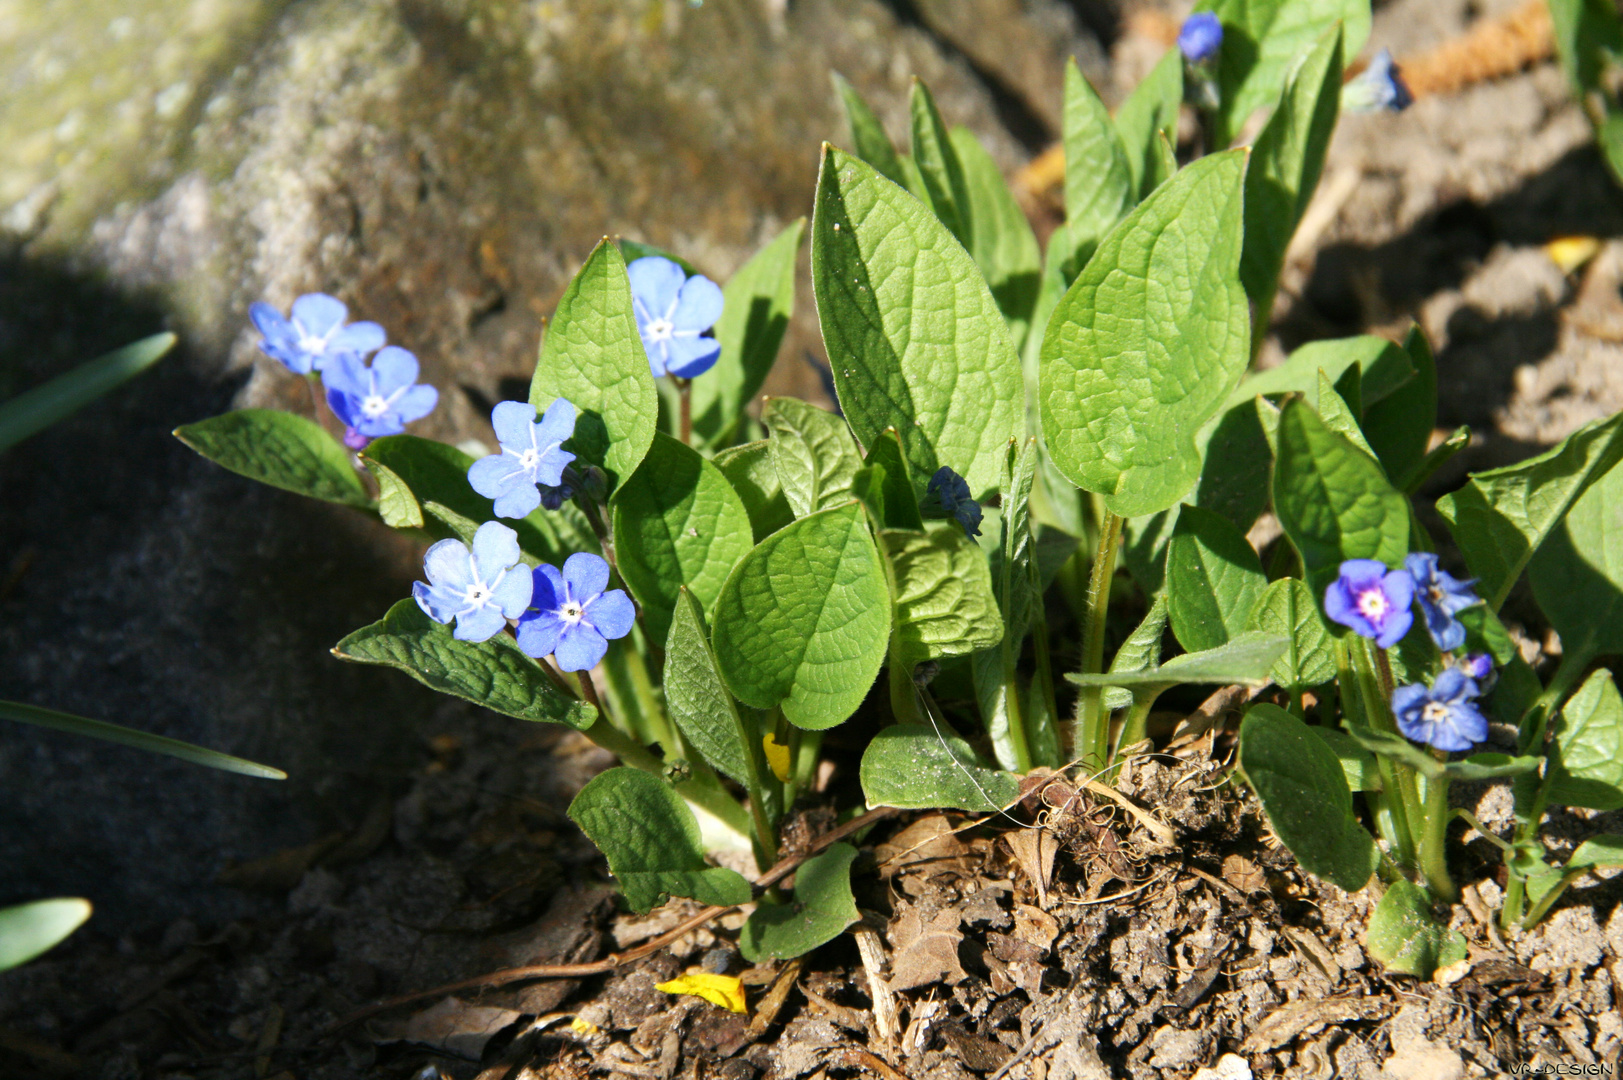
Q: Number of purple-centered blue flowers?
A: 1